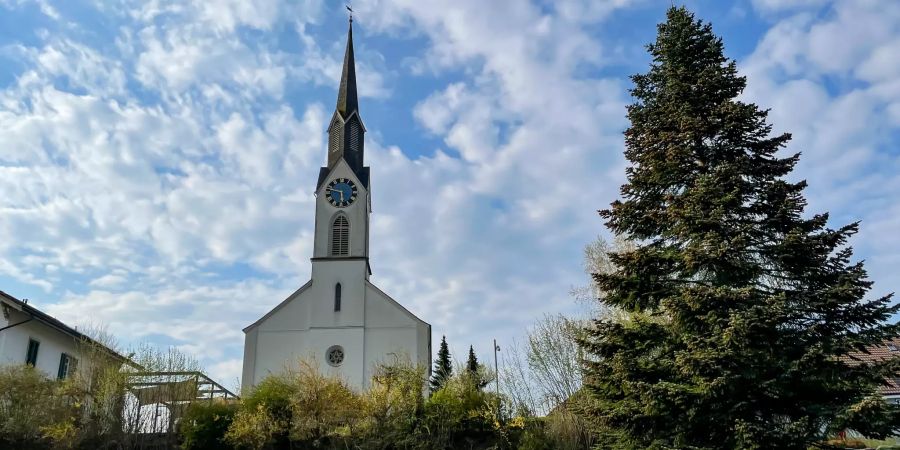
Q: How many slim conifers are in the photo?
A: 2